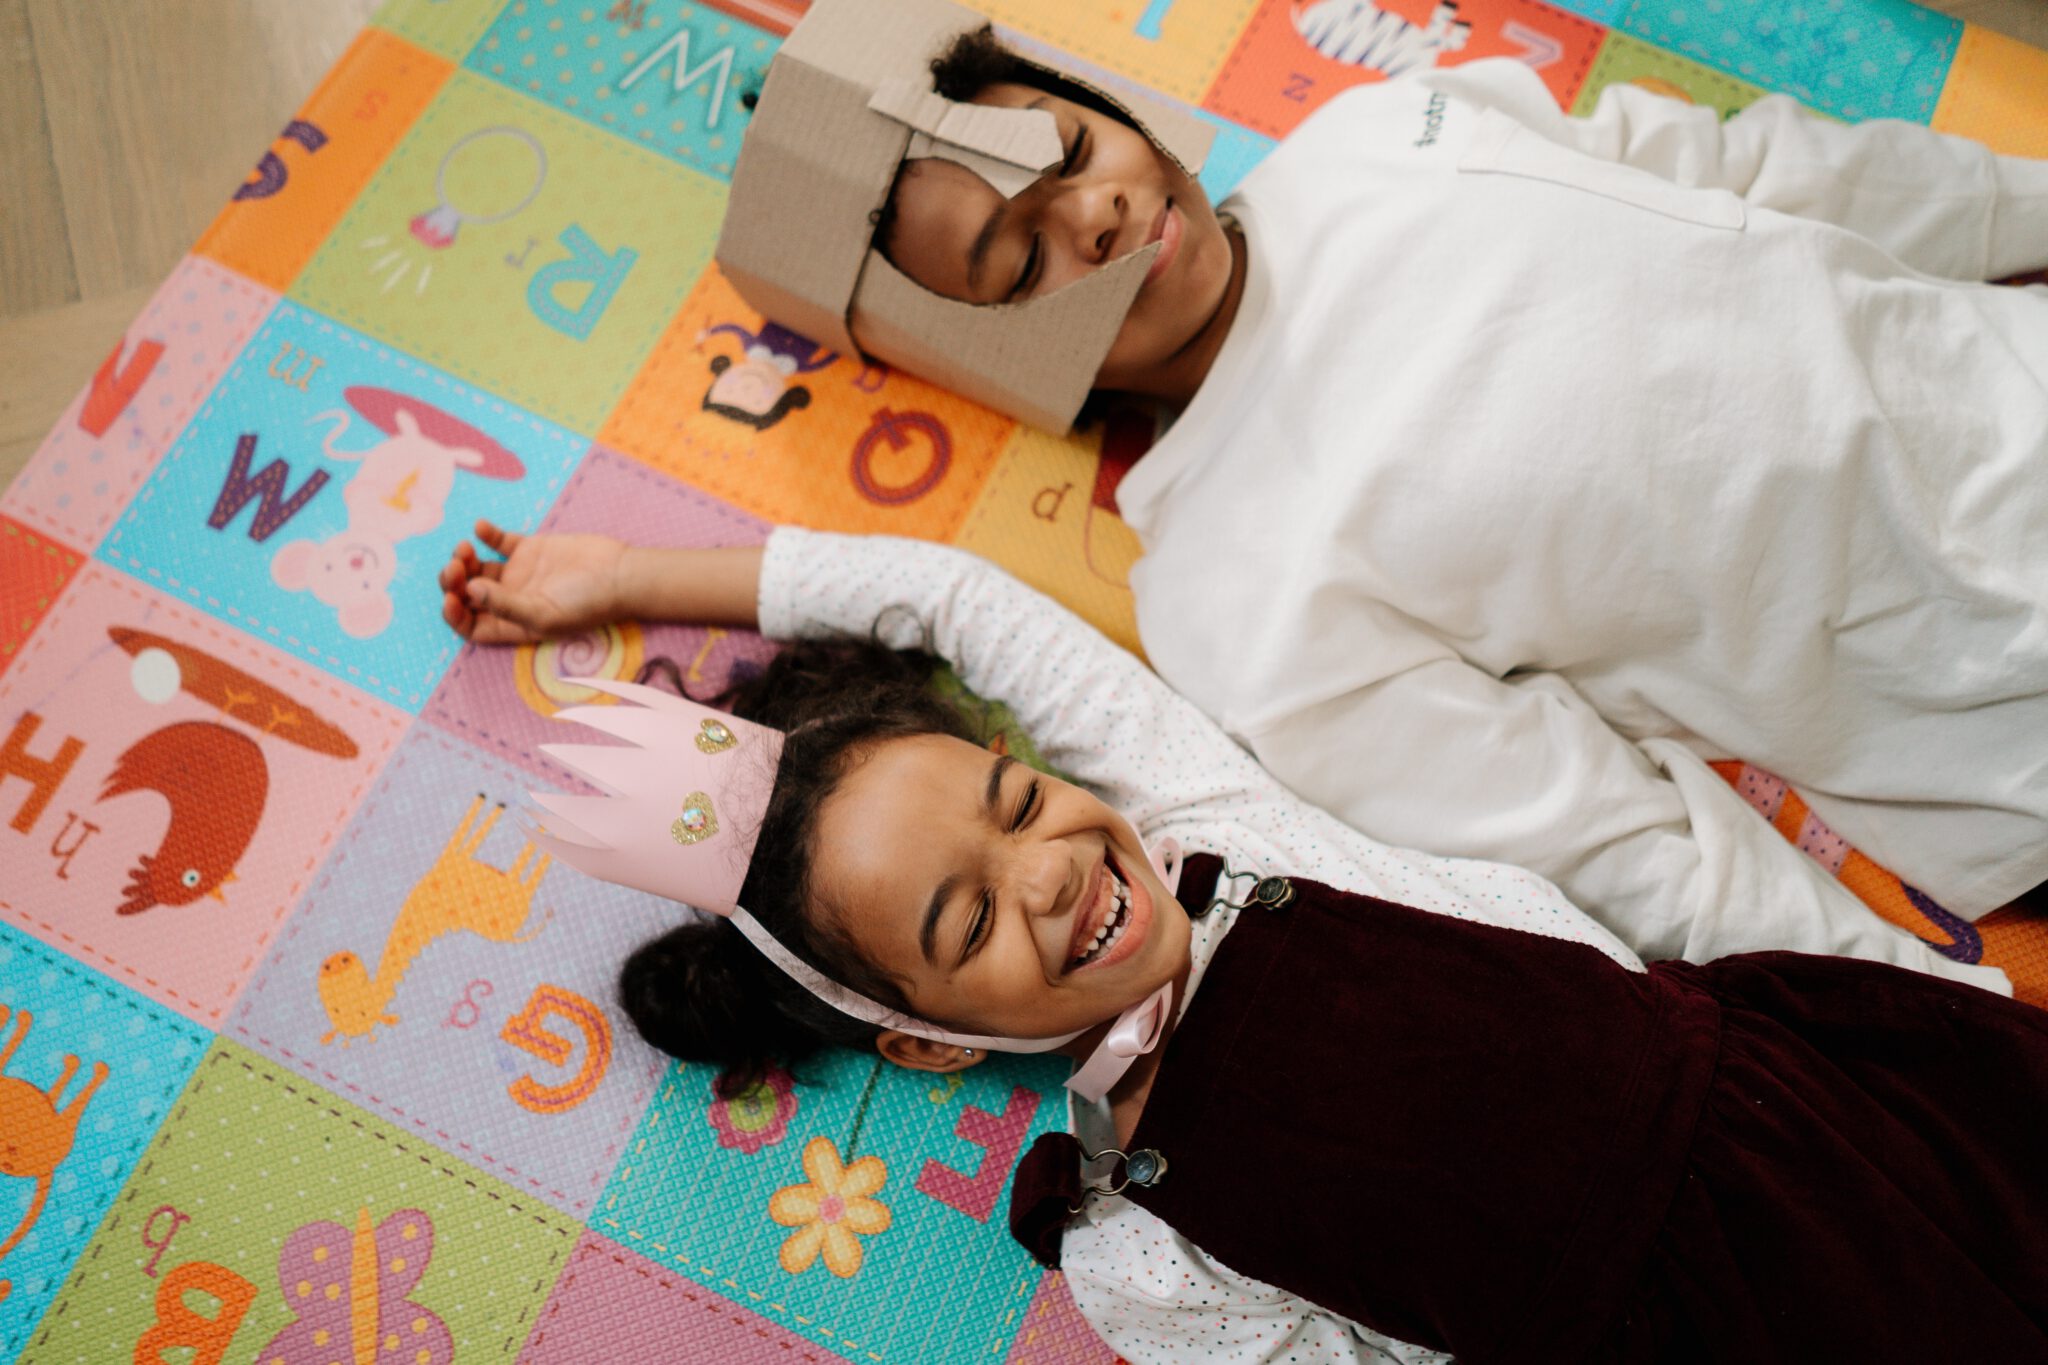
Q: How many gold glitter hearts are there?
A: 2